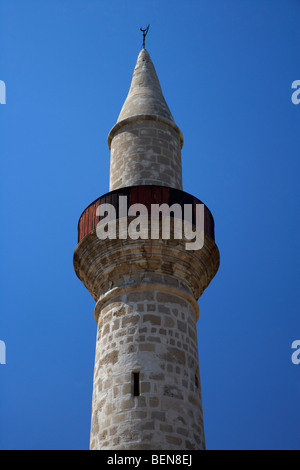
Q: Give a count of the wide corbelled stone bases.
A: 1